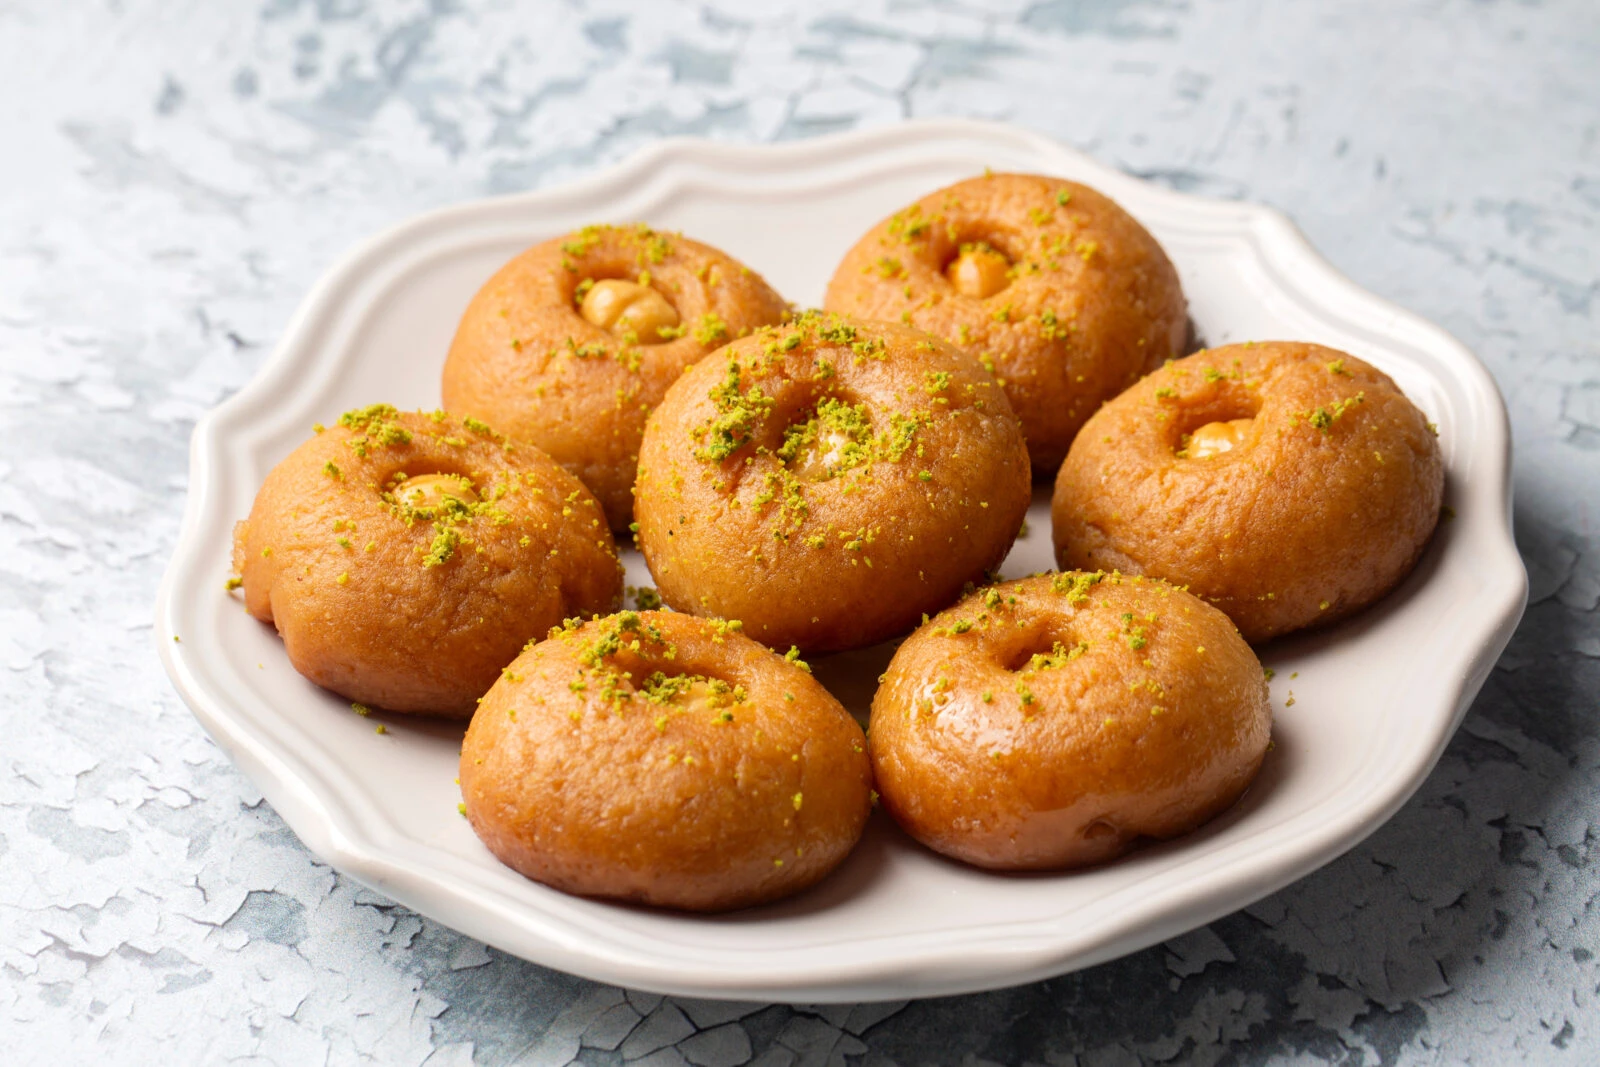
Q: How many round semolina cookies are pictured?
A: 7